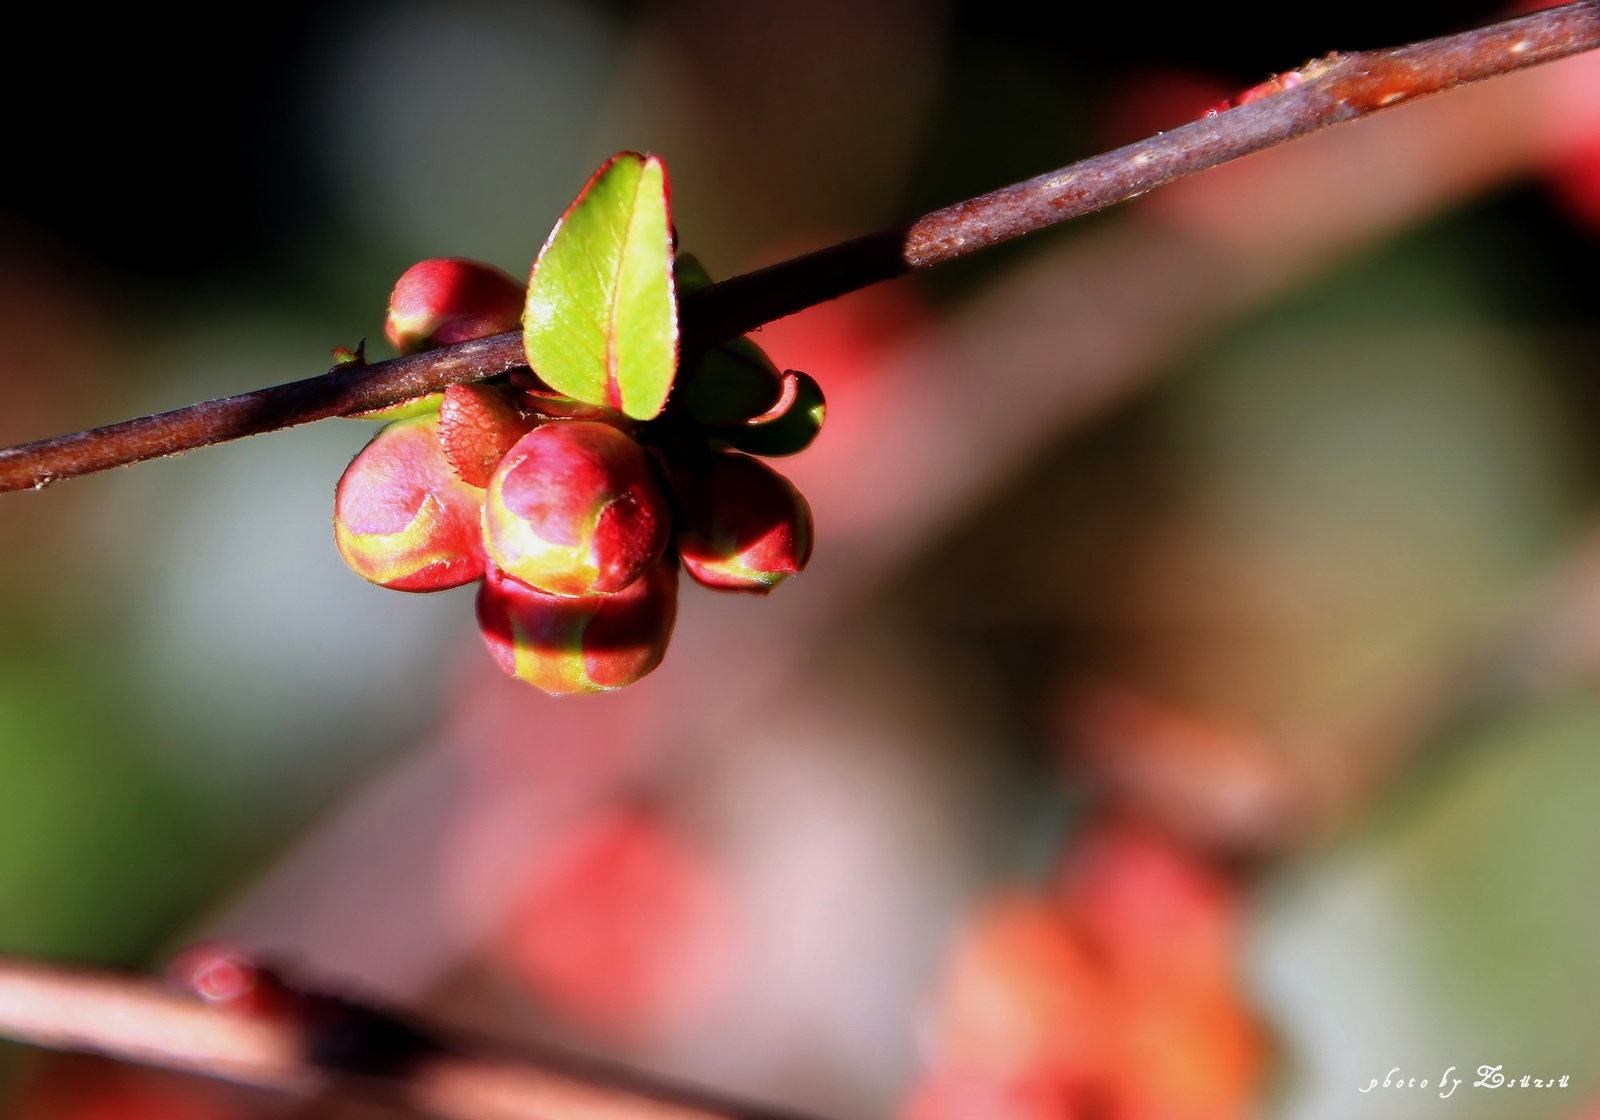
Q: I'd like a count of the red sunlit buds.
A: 5